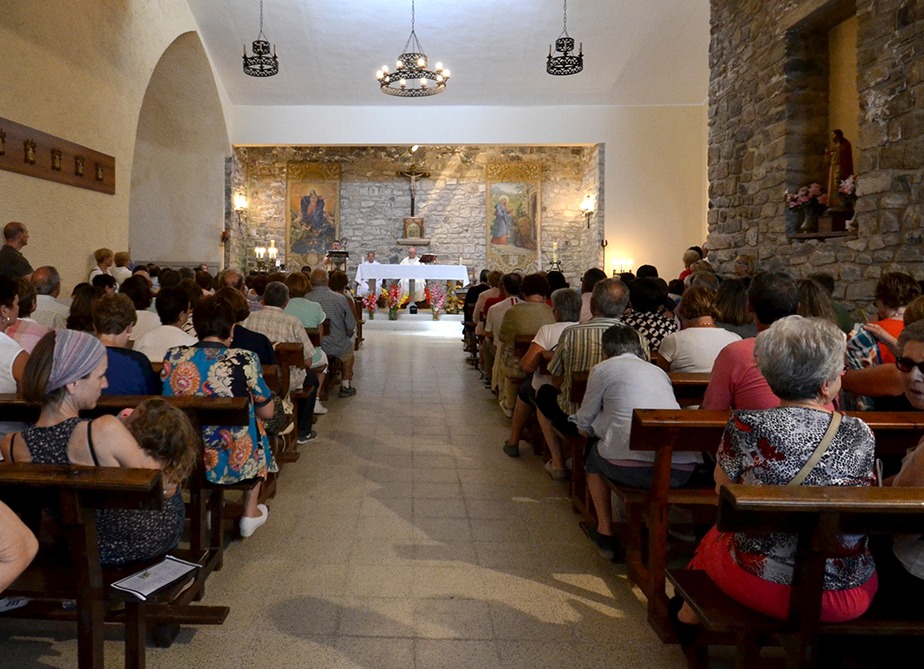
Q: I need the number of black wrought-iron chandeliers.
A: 3